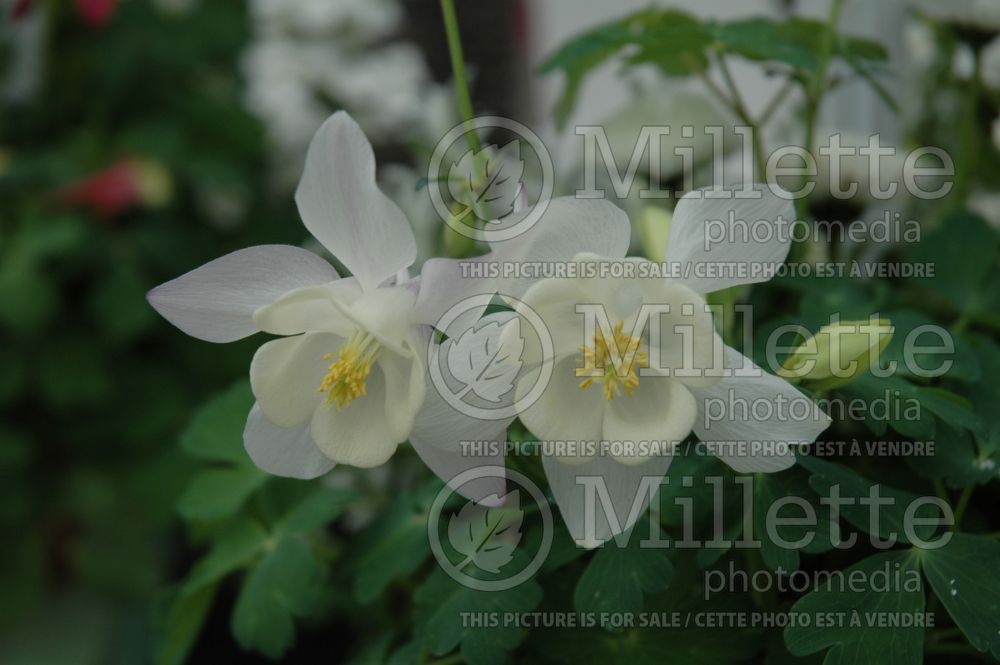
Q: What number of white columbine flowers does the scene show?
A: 2